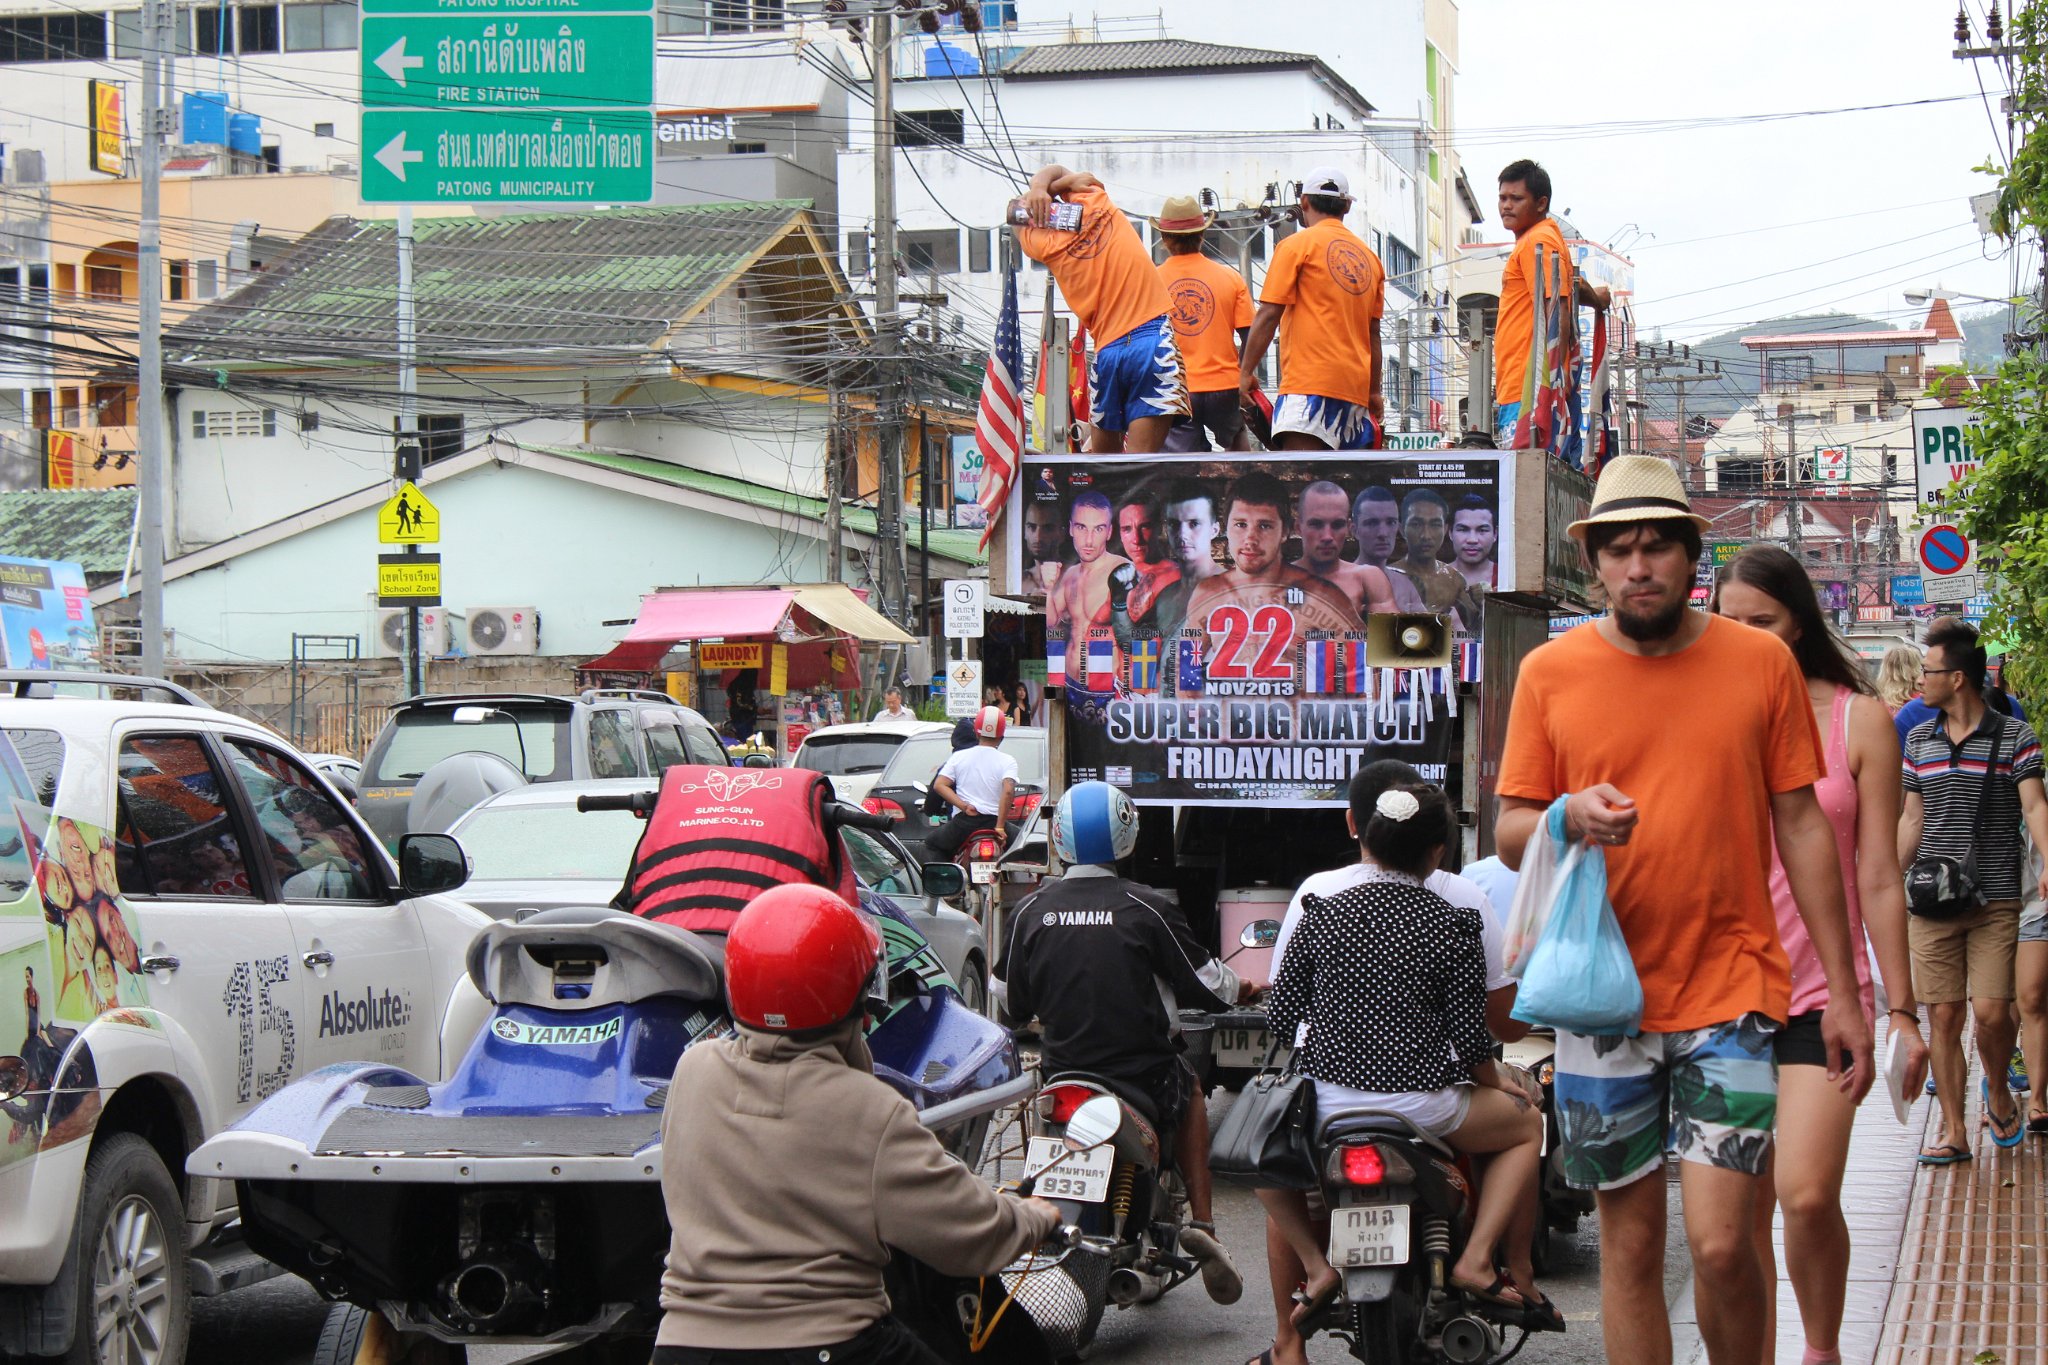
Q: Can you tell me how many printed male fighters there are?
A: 9